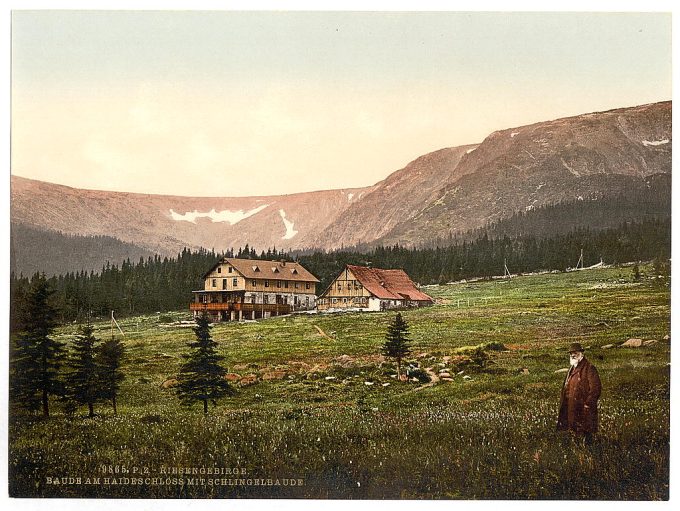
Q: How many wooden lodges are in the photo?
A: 2